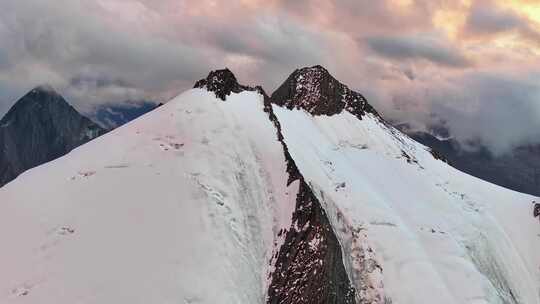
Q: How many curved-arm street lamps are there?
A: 0